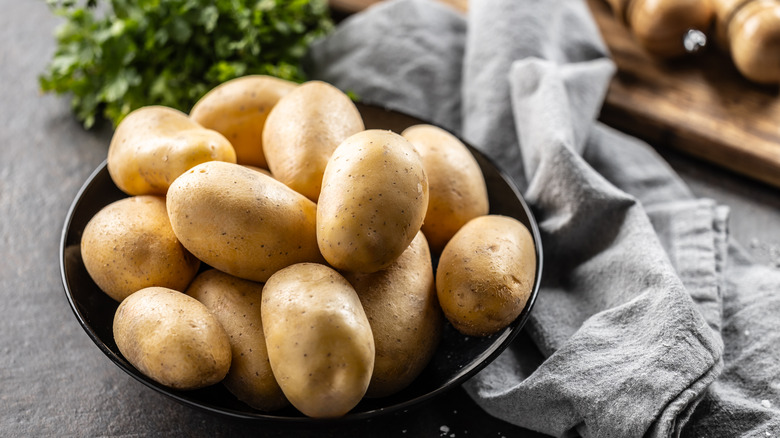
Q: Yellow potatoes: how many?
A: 12